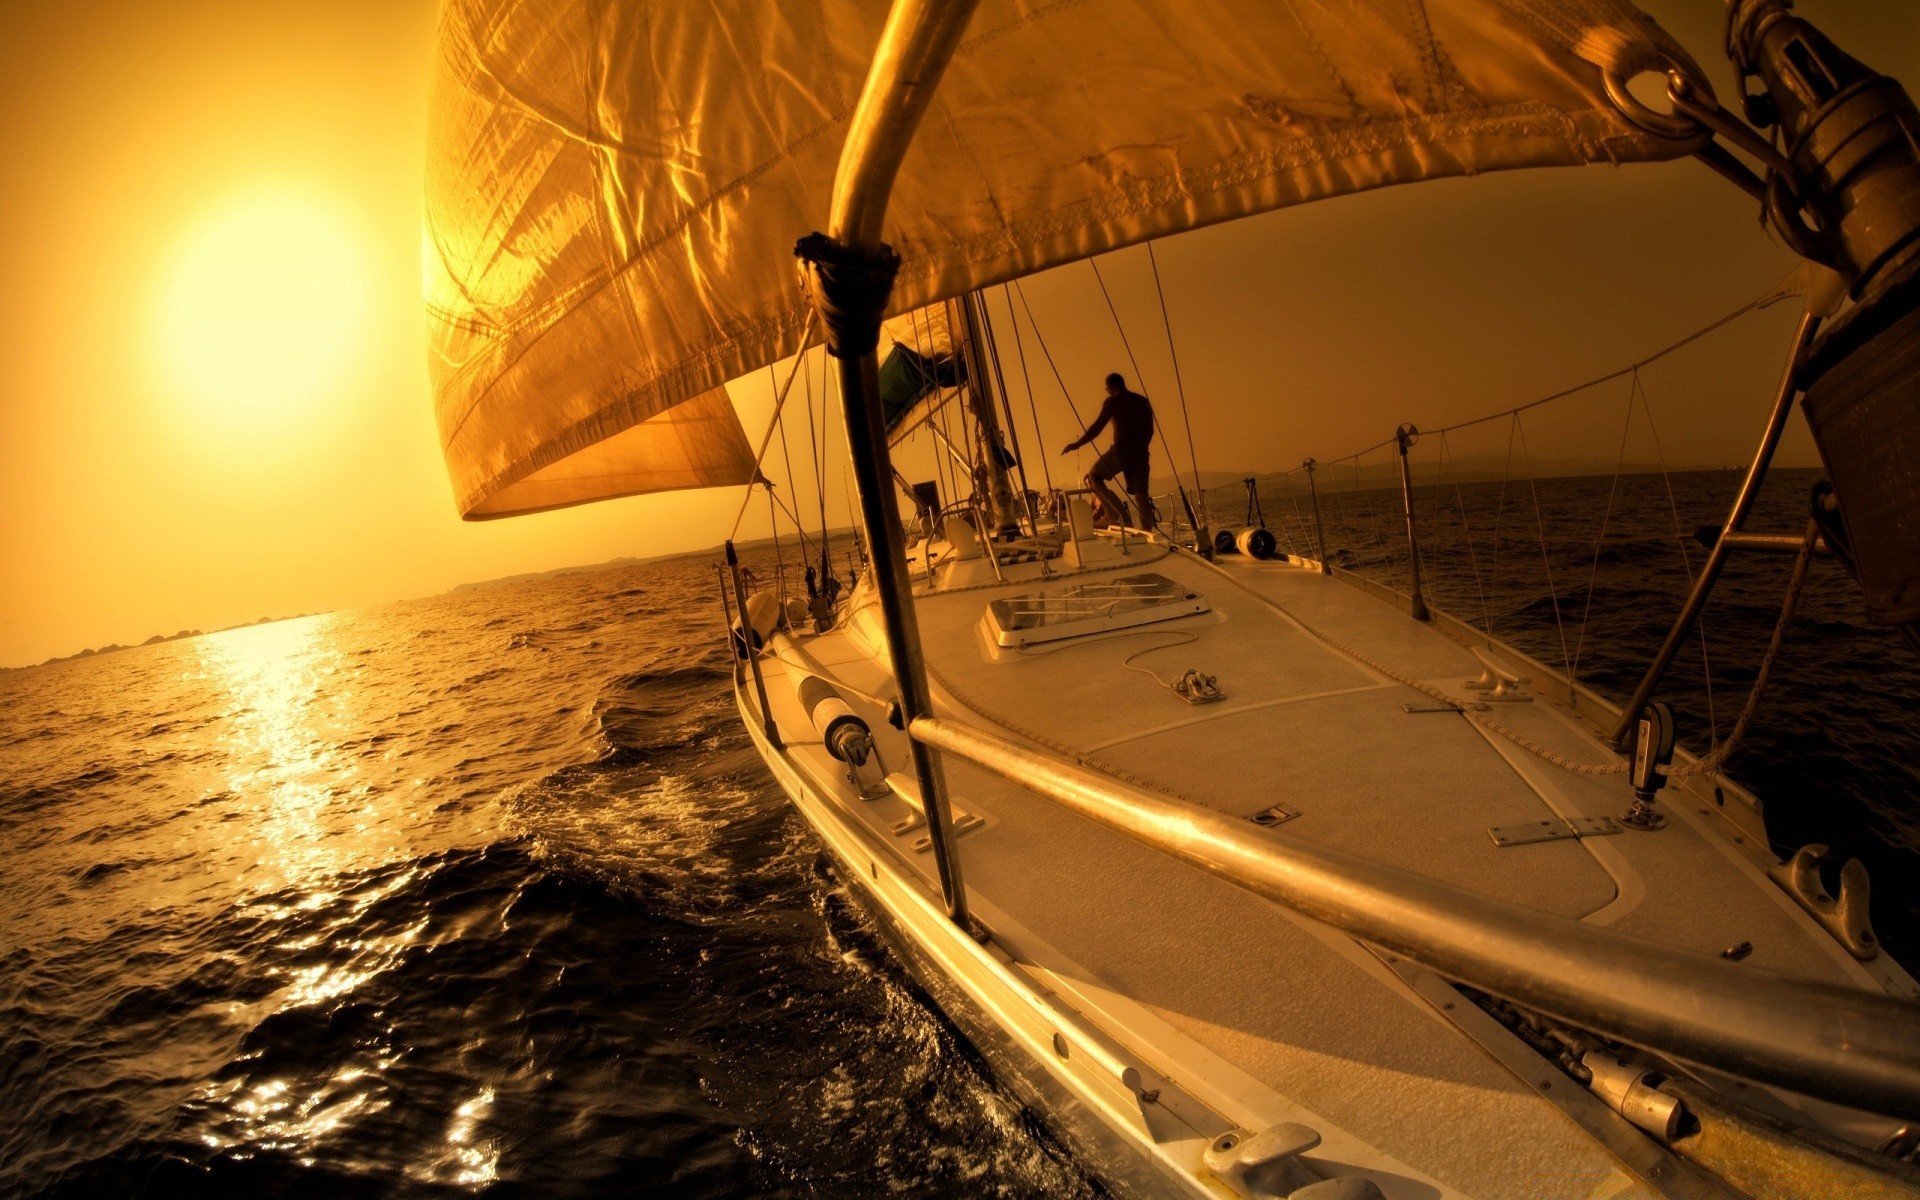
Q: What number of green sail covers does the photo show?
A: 1